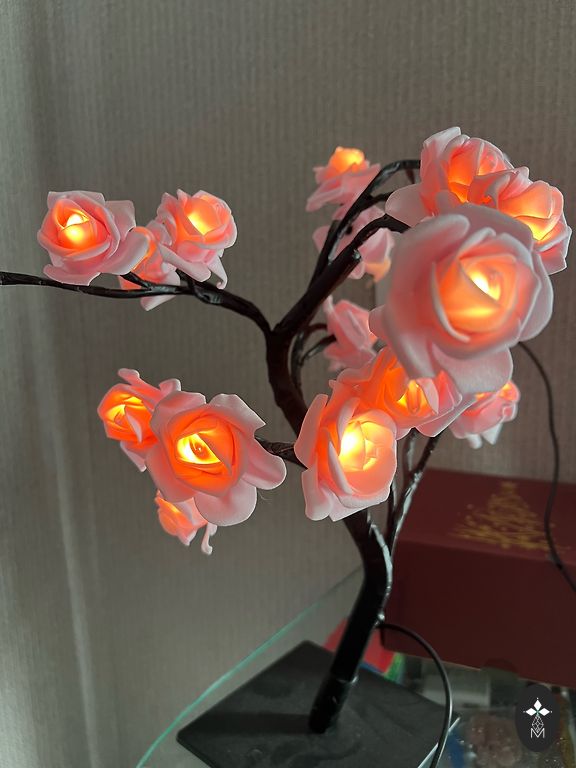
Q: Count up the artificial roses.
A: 15